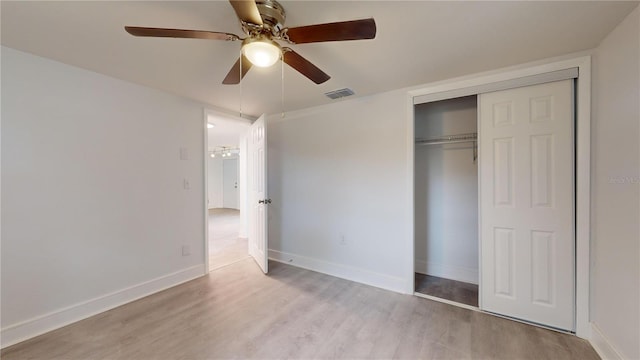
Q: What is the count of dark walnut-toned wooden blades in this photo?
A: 5